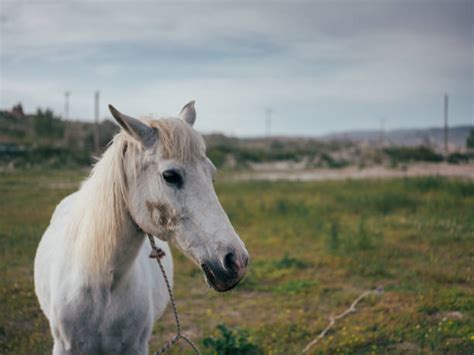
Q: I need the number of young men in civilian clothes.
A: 0